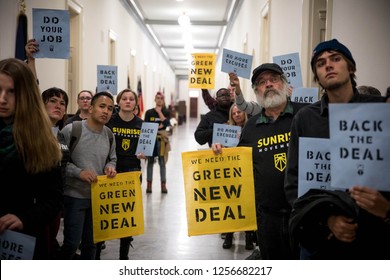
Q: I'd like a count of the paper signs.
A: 13